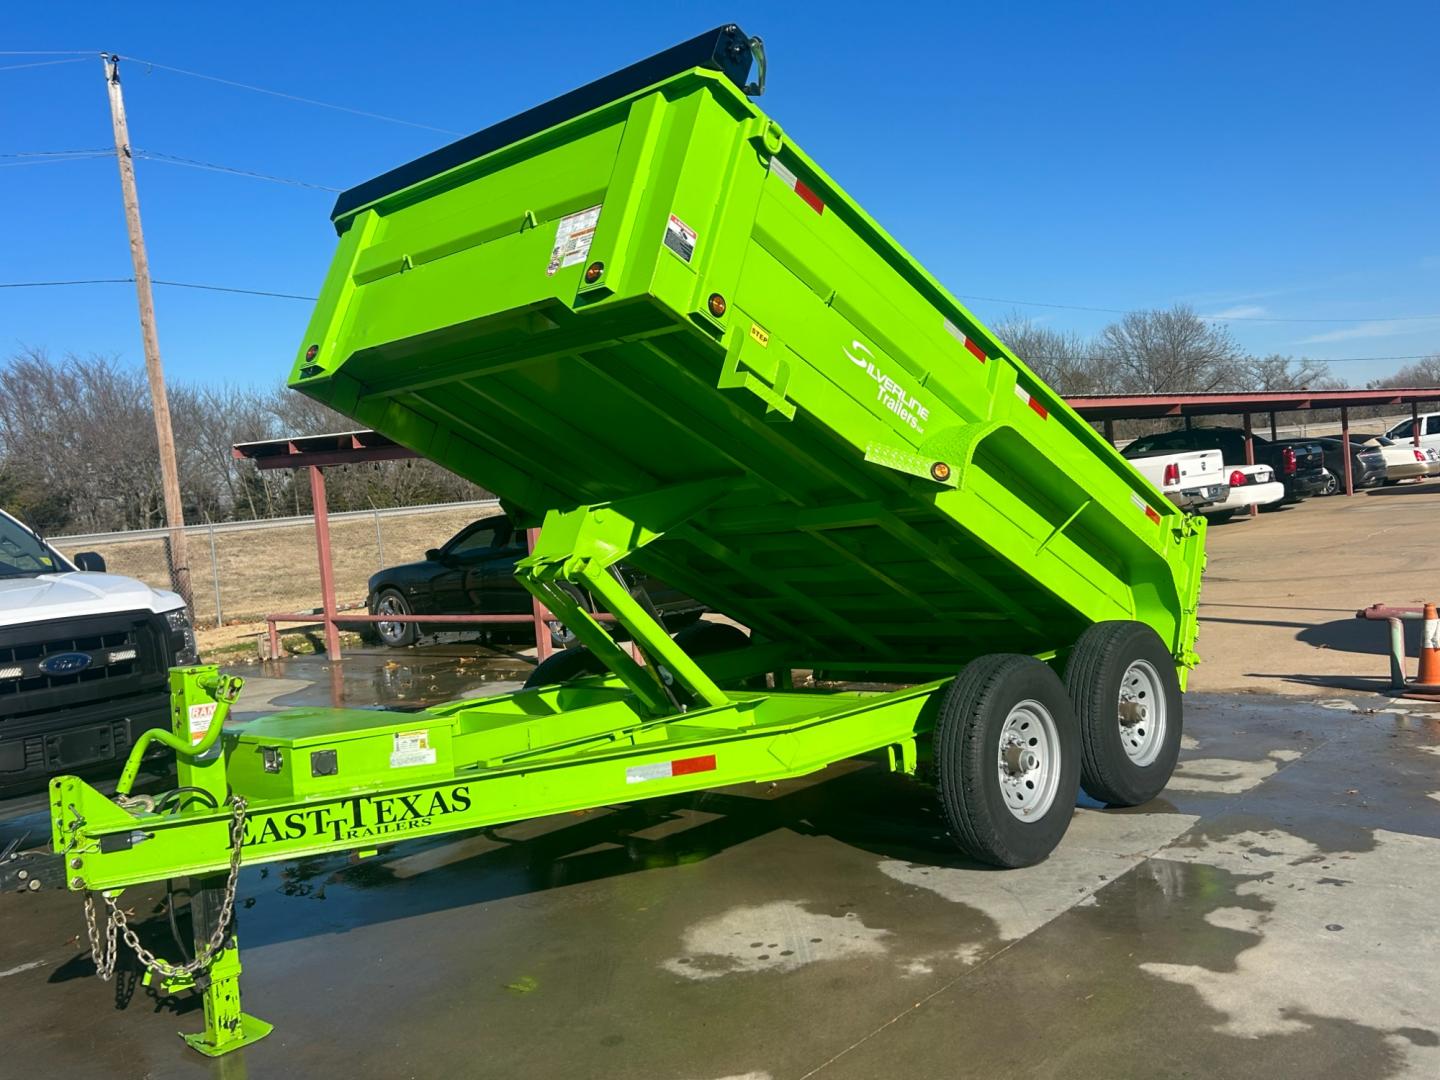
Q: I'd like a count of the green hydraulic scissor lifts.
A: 1